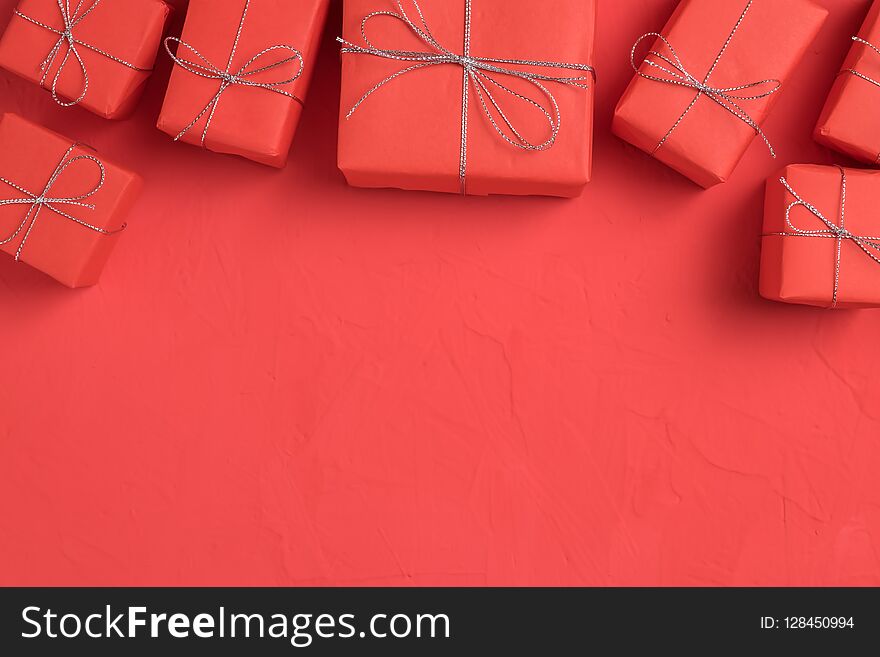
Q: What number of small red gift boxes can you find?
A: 6